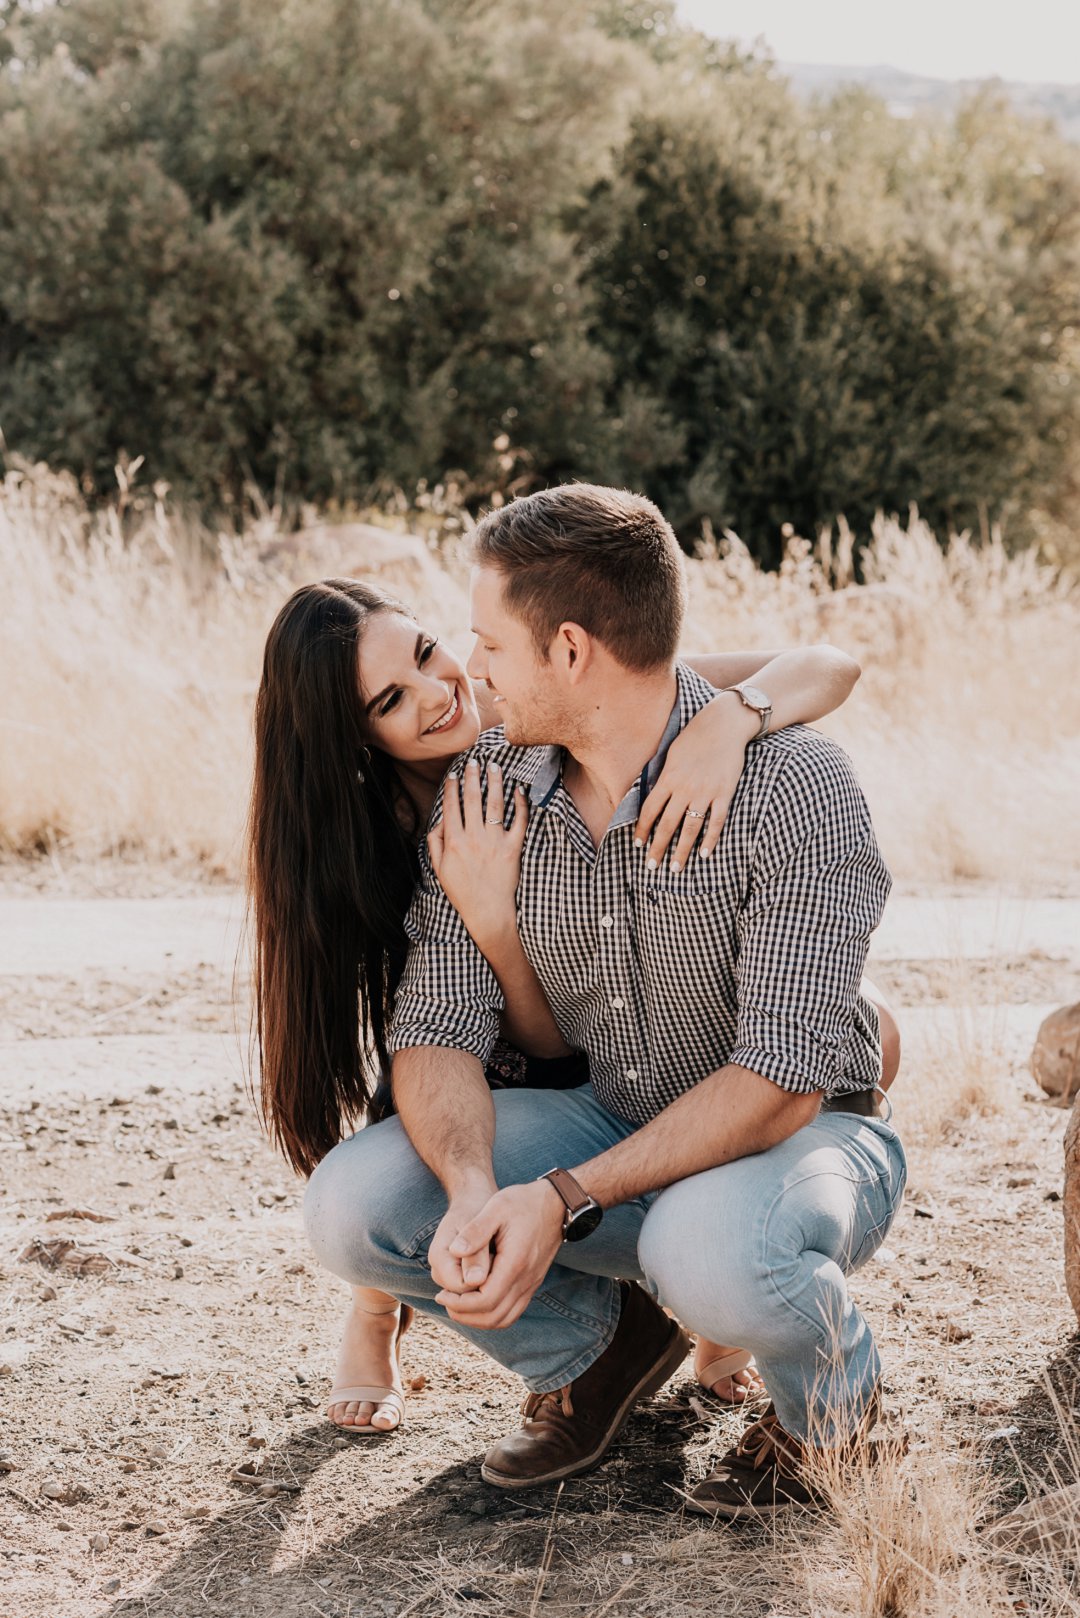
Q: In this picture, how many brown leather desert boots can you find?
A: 2